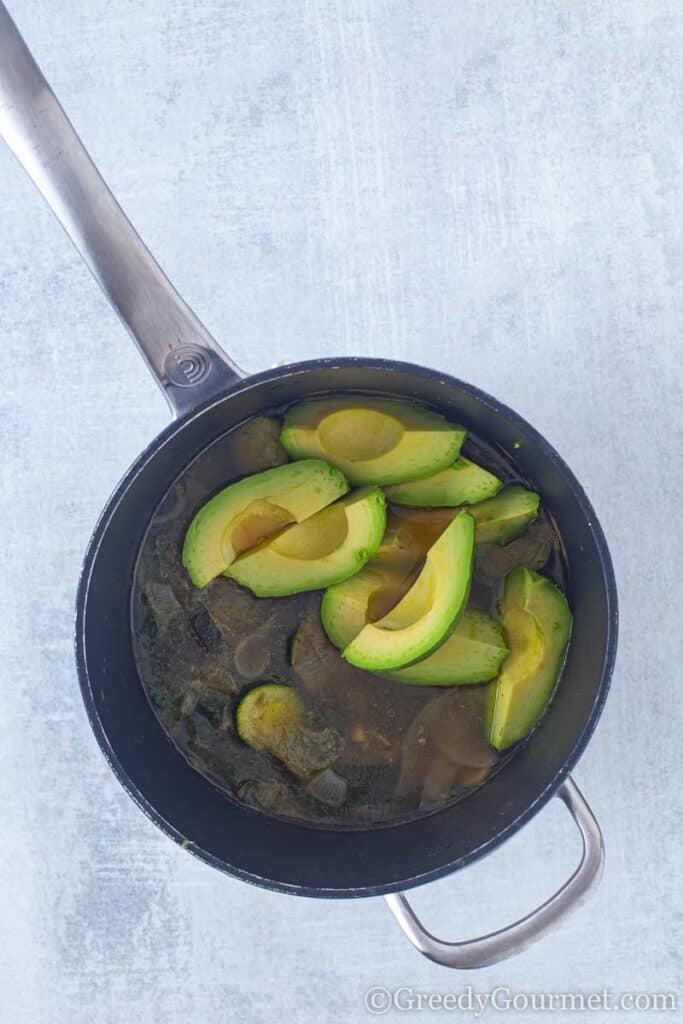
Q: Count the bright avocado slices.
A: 9